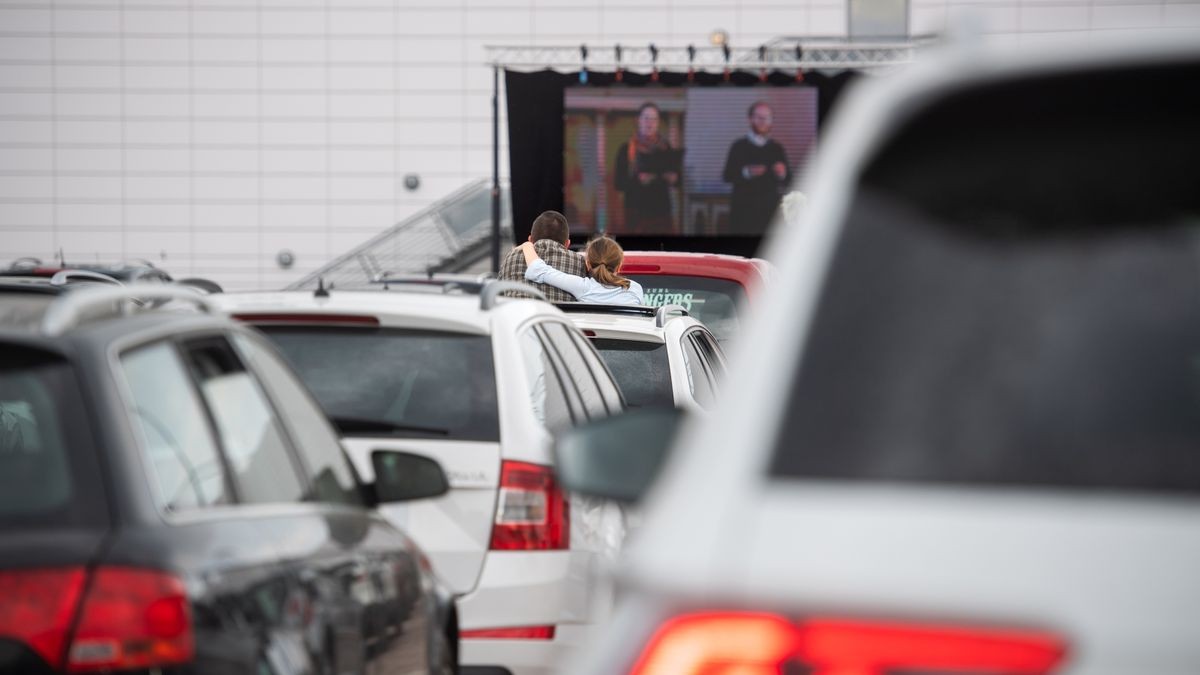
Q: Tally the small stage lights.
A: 7